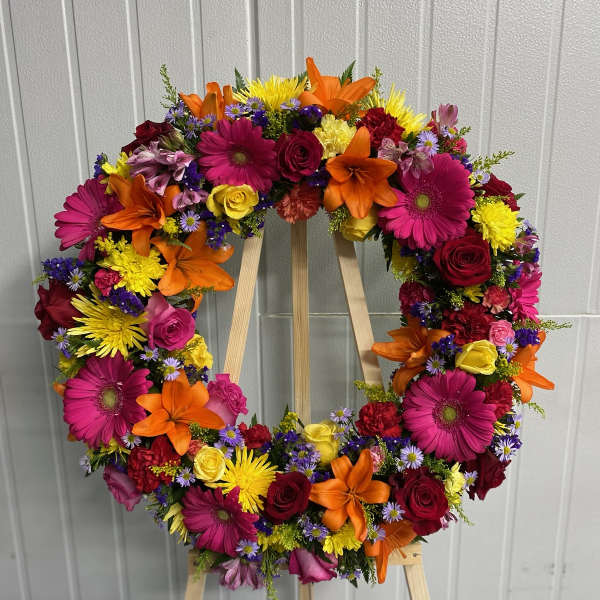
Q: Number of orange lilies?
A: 10